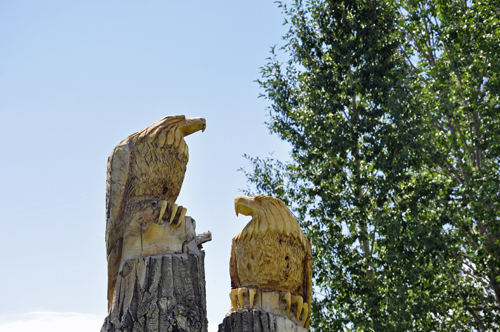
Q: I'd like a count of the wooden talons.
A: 9